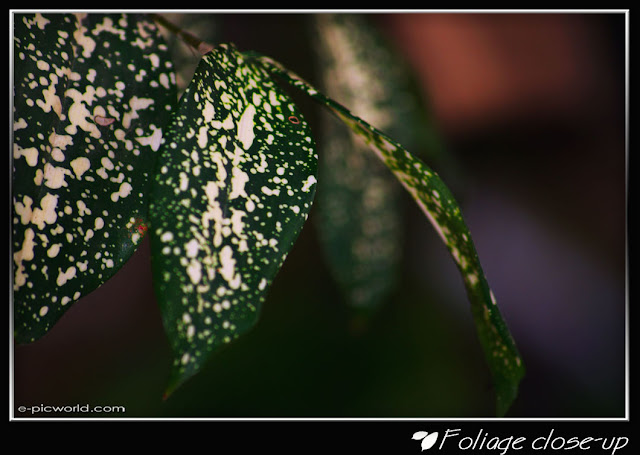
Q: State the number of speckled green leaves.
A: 4